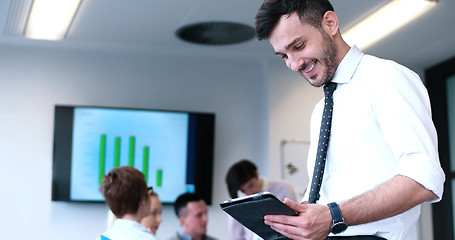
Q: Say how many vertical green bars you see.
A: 5